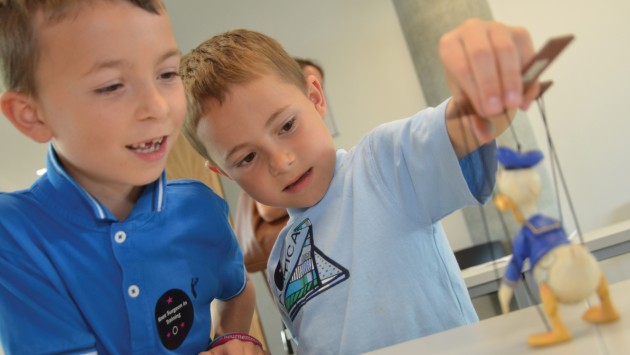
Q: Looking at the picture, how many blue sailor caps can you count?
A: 1